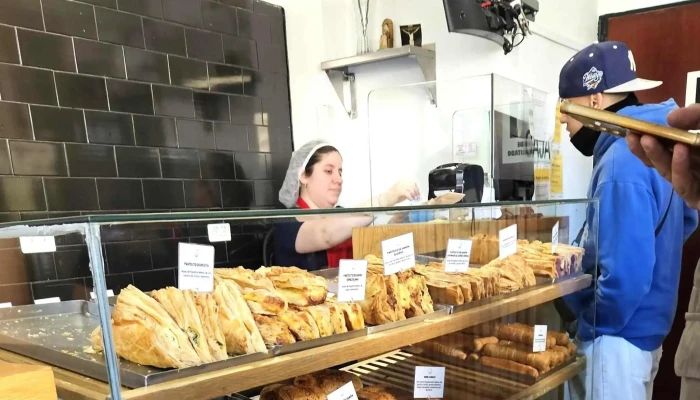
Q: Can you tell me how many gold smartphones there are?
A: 1